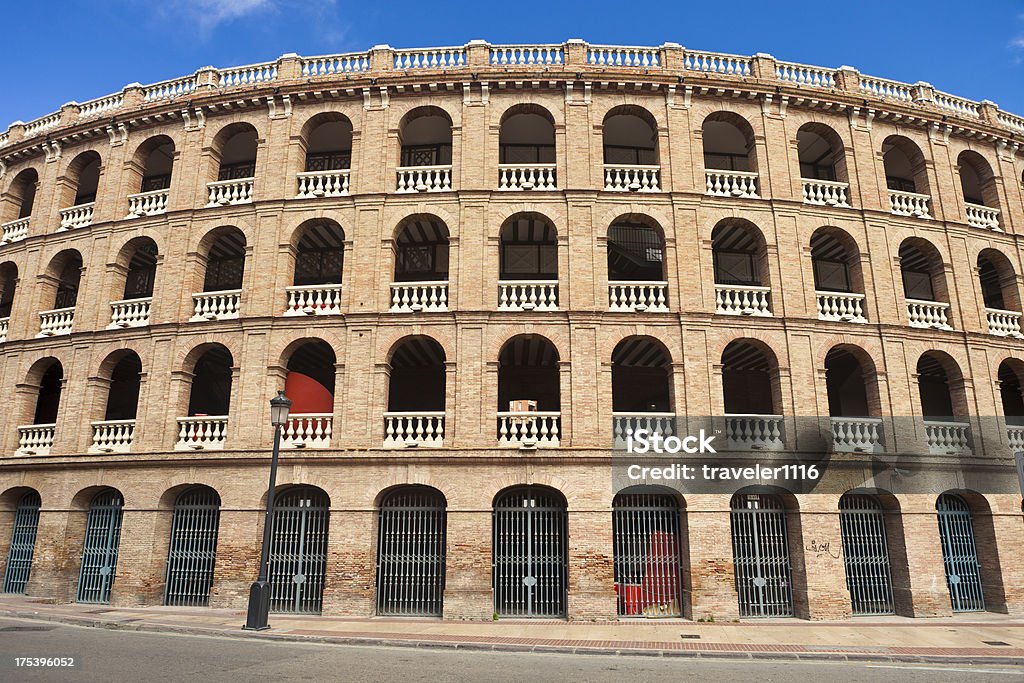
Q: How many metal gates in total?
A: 10